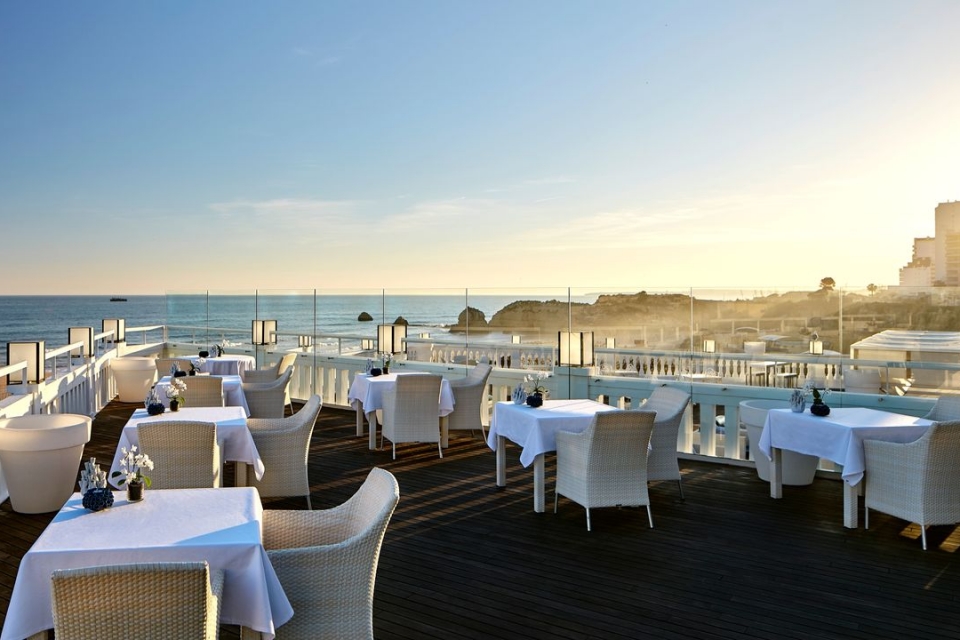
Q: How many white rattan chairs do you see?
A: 14